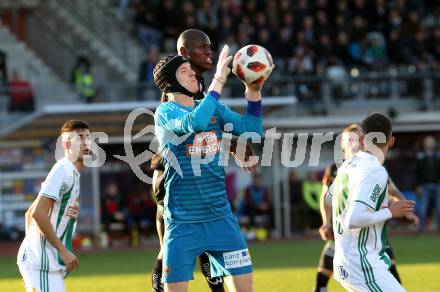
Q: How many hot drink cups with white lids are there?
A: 0